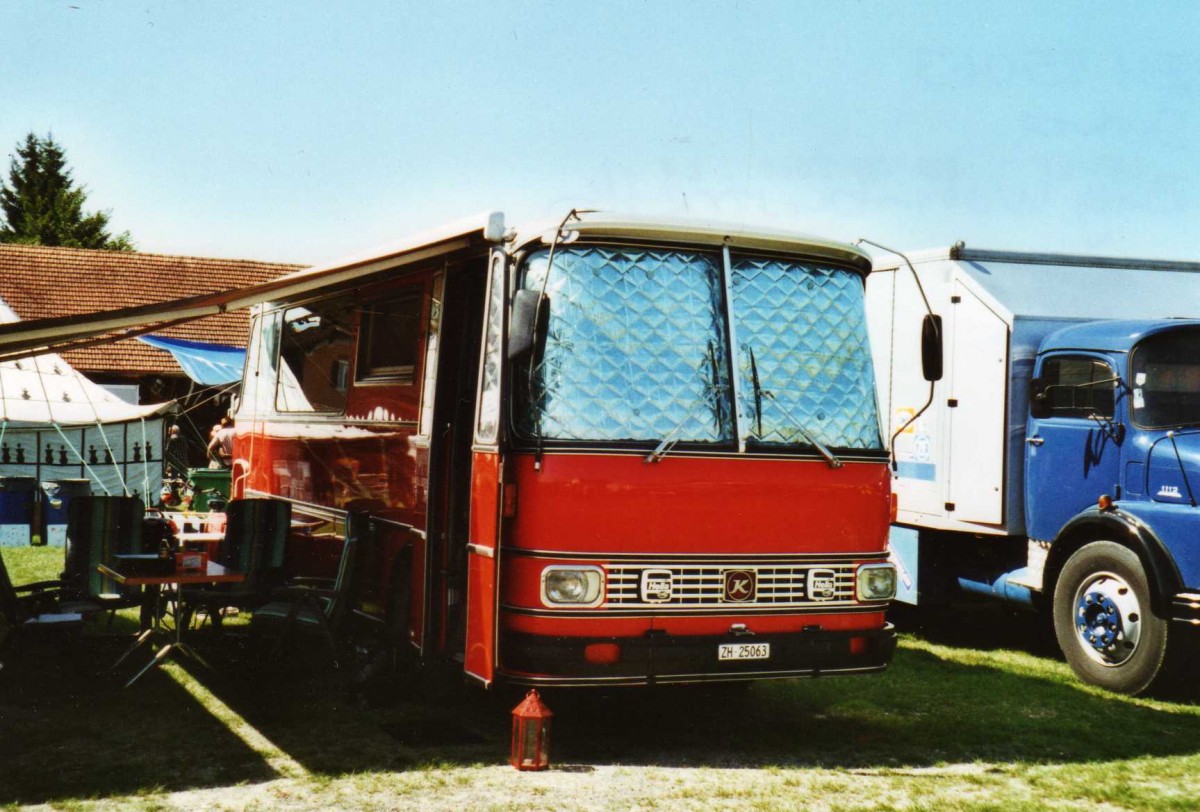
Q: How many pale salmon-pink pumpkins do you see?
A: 0